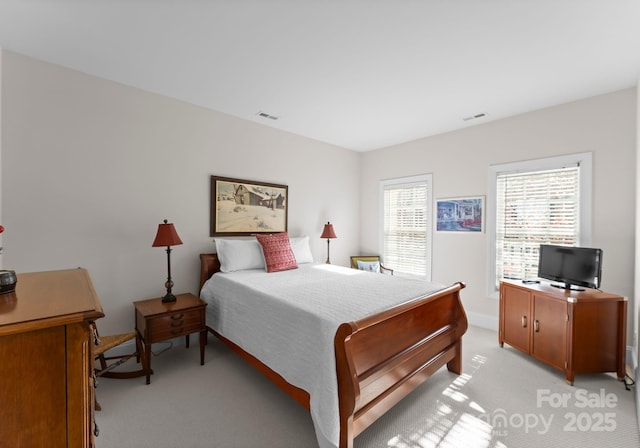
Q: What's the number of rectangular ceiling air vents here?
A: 2